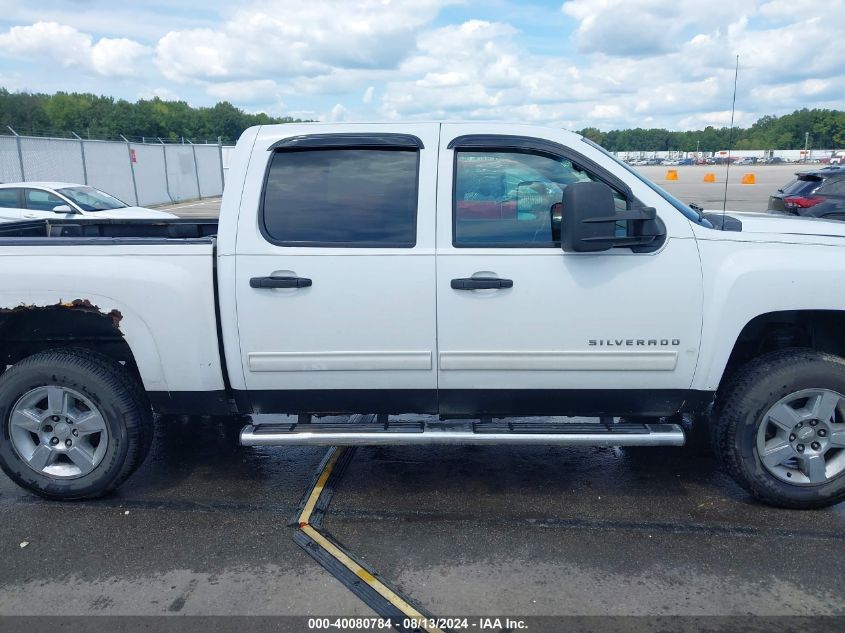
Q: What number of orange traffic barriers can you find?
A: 3